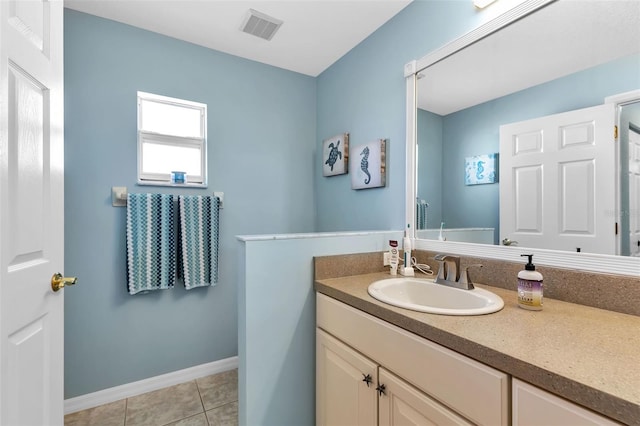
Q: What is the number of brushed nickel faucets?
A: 1